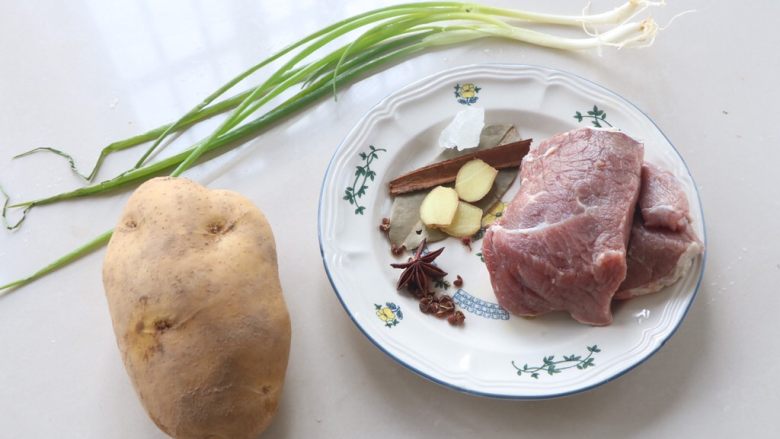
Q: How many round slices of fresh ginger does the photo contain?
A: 3